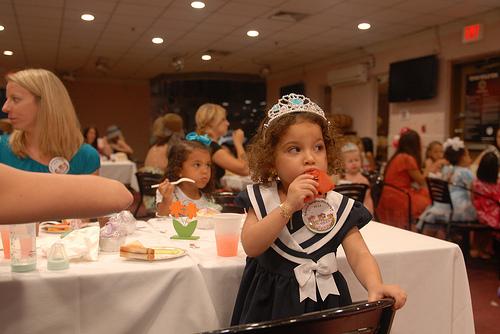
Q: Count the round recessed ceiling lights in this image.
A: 8